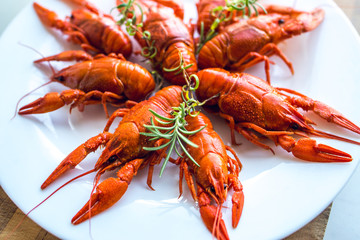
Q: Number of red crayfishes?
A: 8